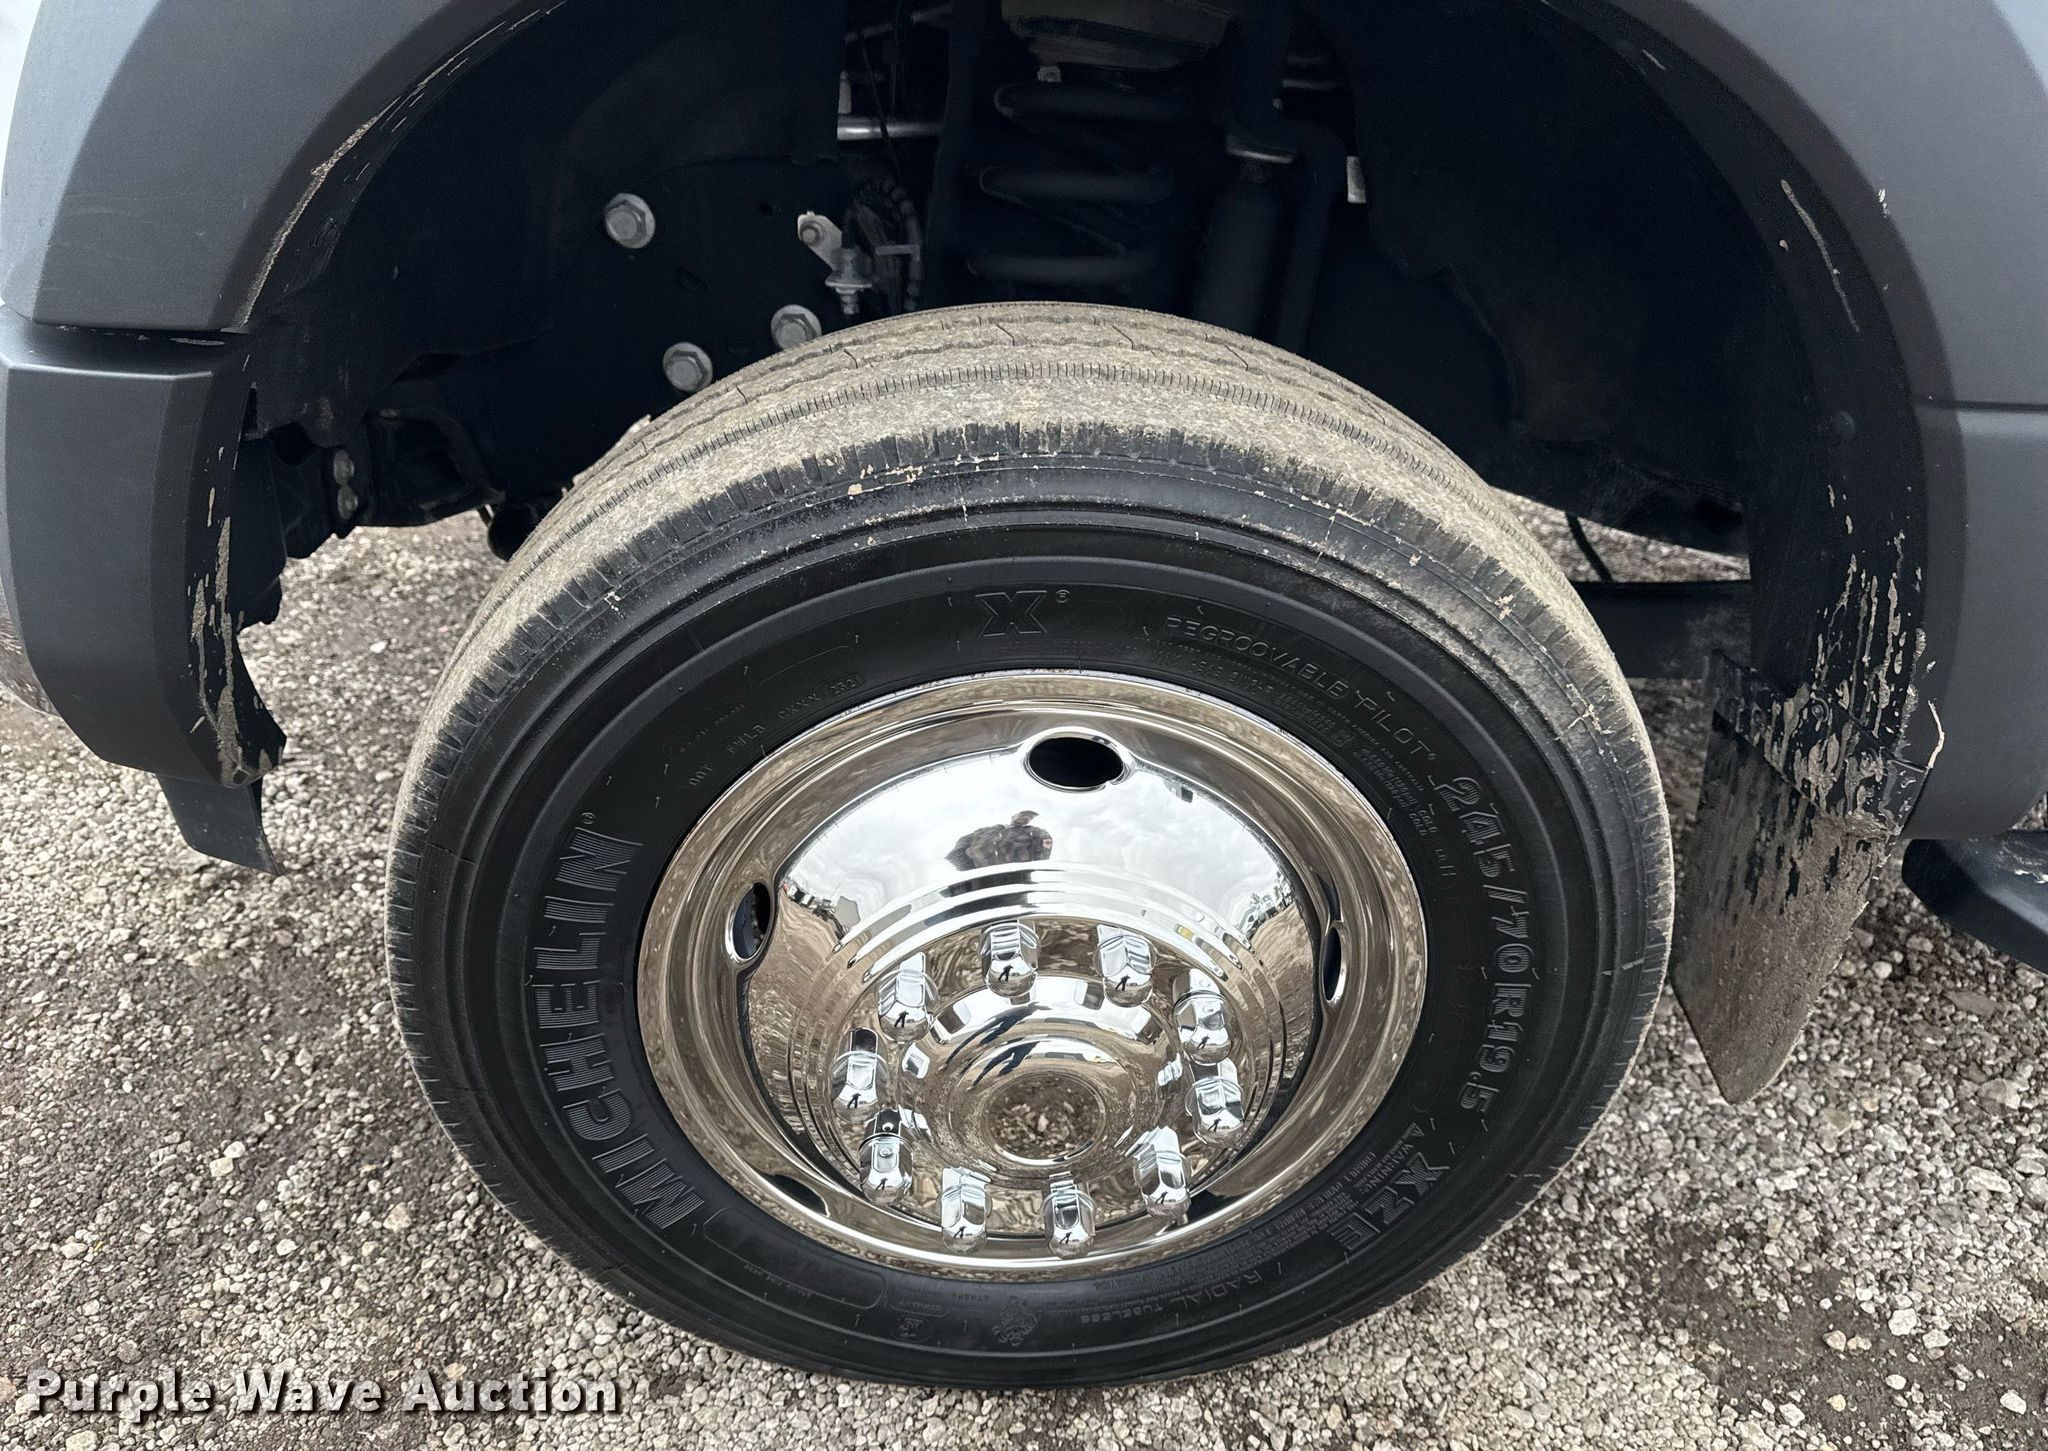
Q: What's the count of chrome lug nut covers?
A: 10